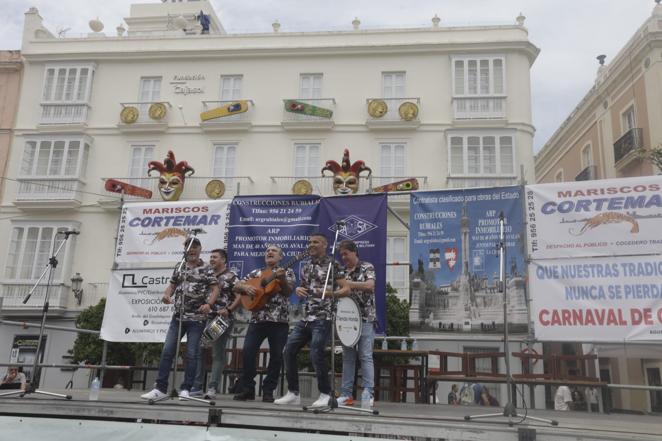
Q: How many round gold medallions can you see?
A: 6